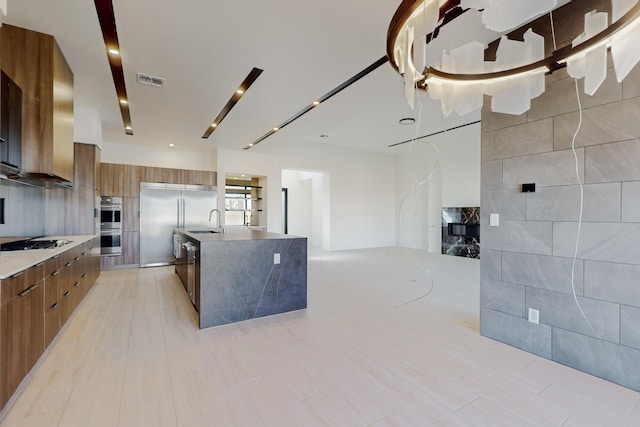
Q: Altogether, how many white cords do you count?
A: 2